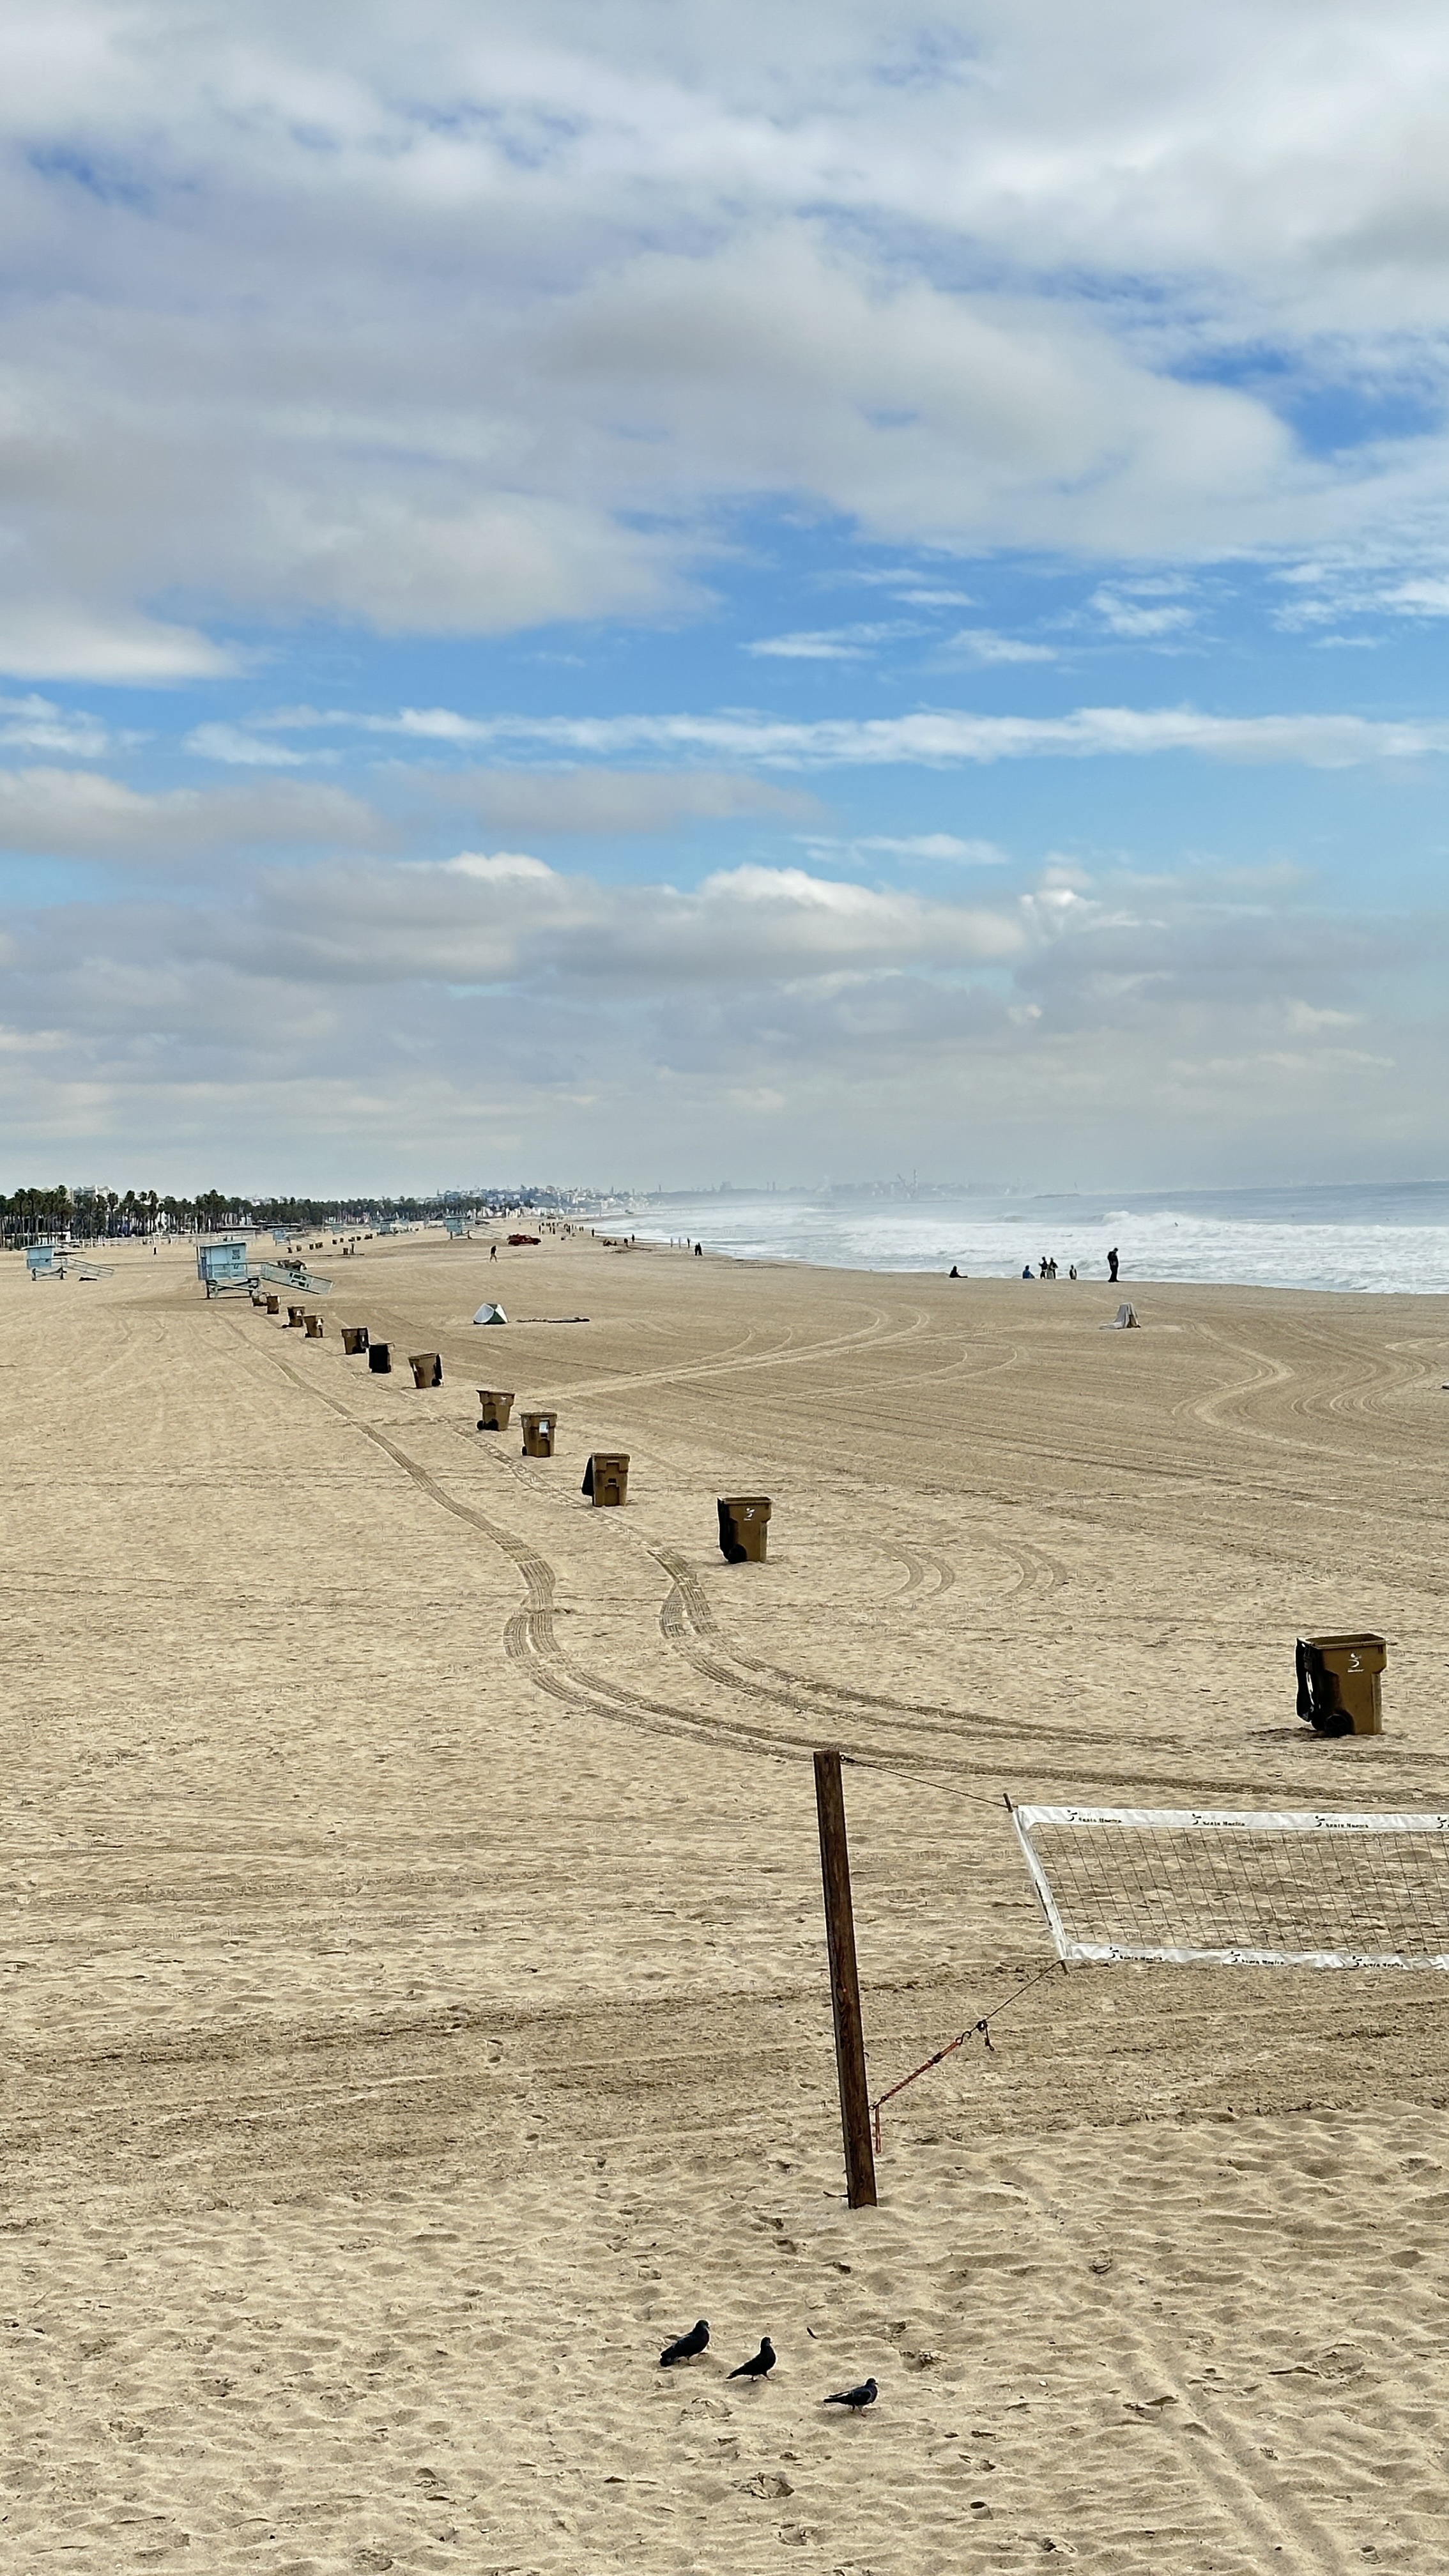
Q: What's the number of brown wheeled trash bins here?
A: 12